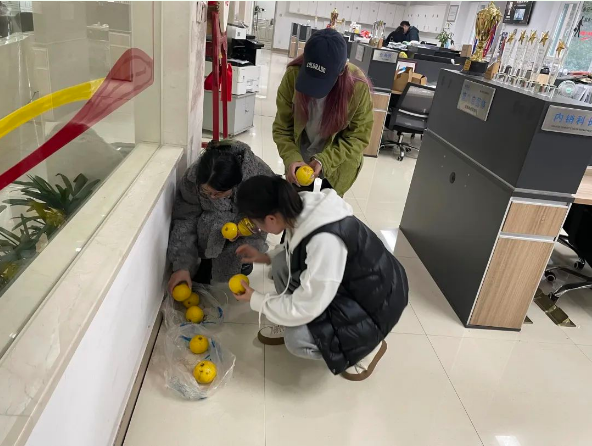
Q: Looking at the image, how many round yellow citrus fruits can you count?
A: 9